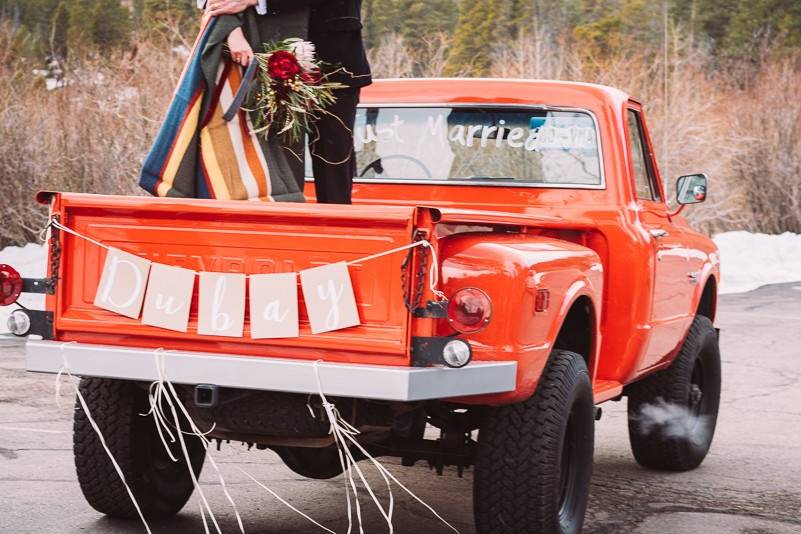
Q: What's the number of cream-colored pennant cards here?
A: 5